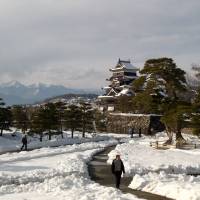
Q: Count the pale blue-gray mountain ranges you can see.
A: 1